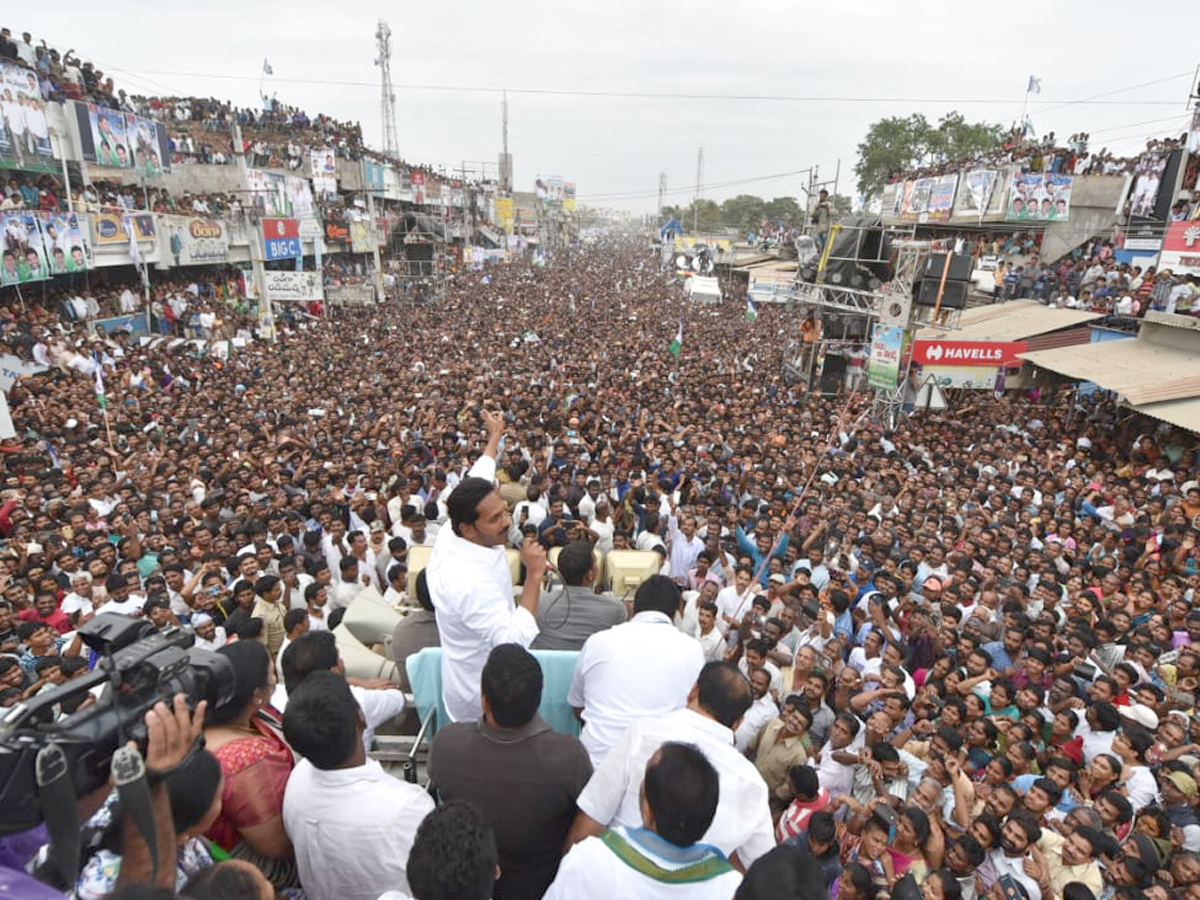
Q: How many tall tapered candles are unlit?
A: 0